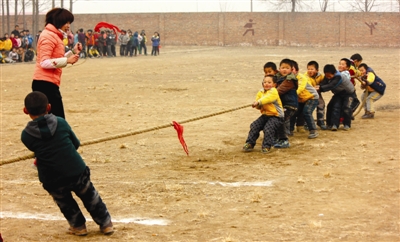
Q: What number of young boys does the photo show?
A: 10